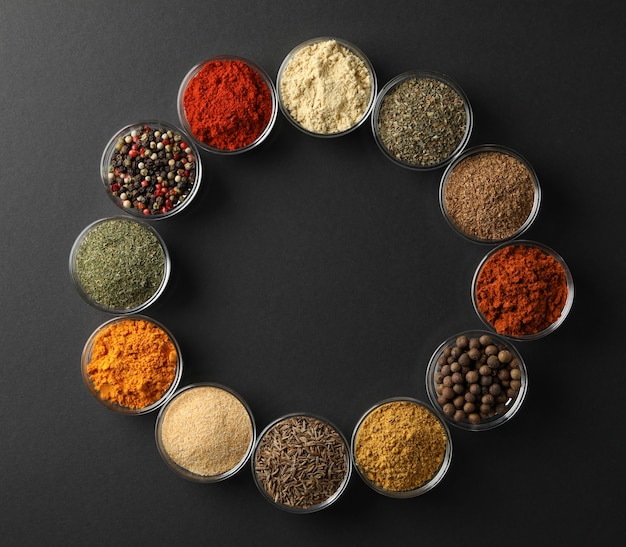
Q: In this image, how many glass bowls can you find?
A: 12